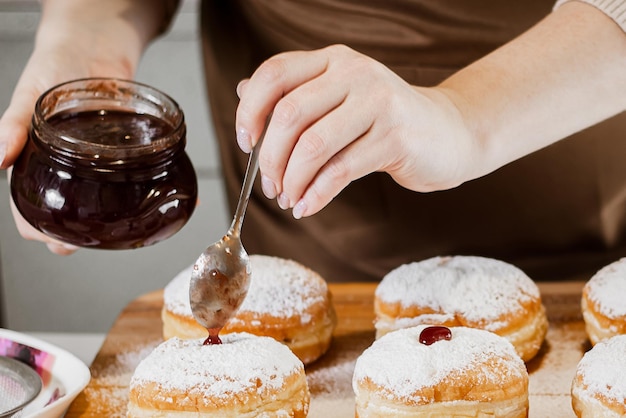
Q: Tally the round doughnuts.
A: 6